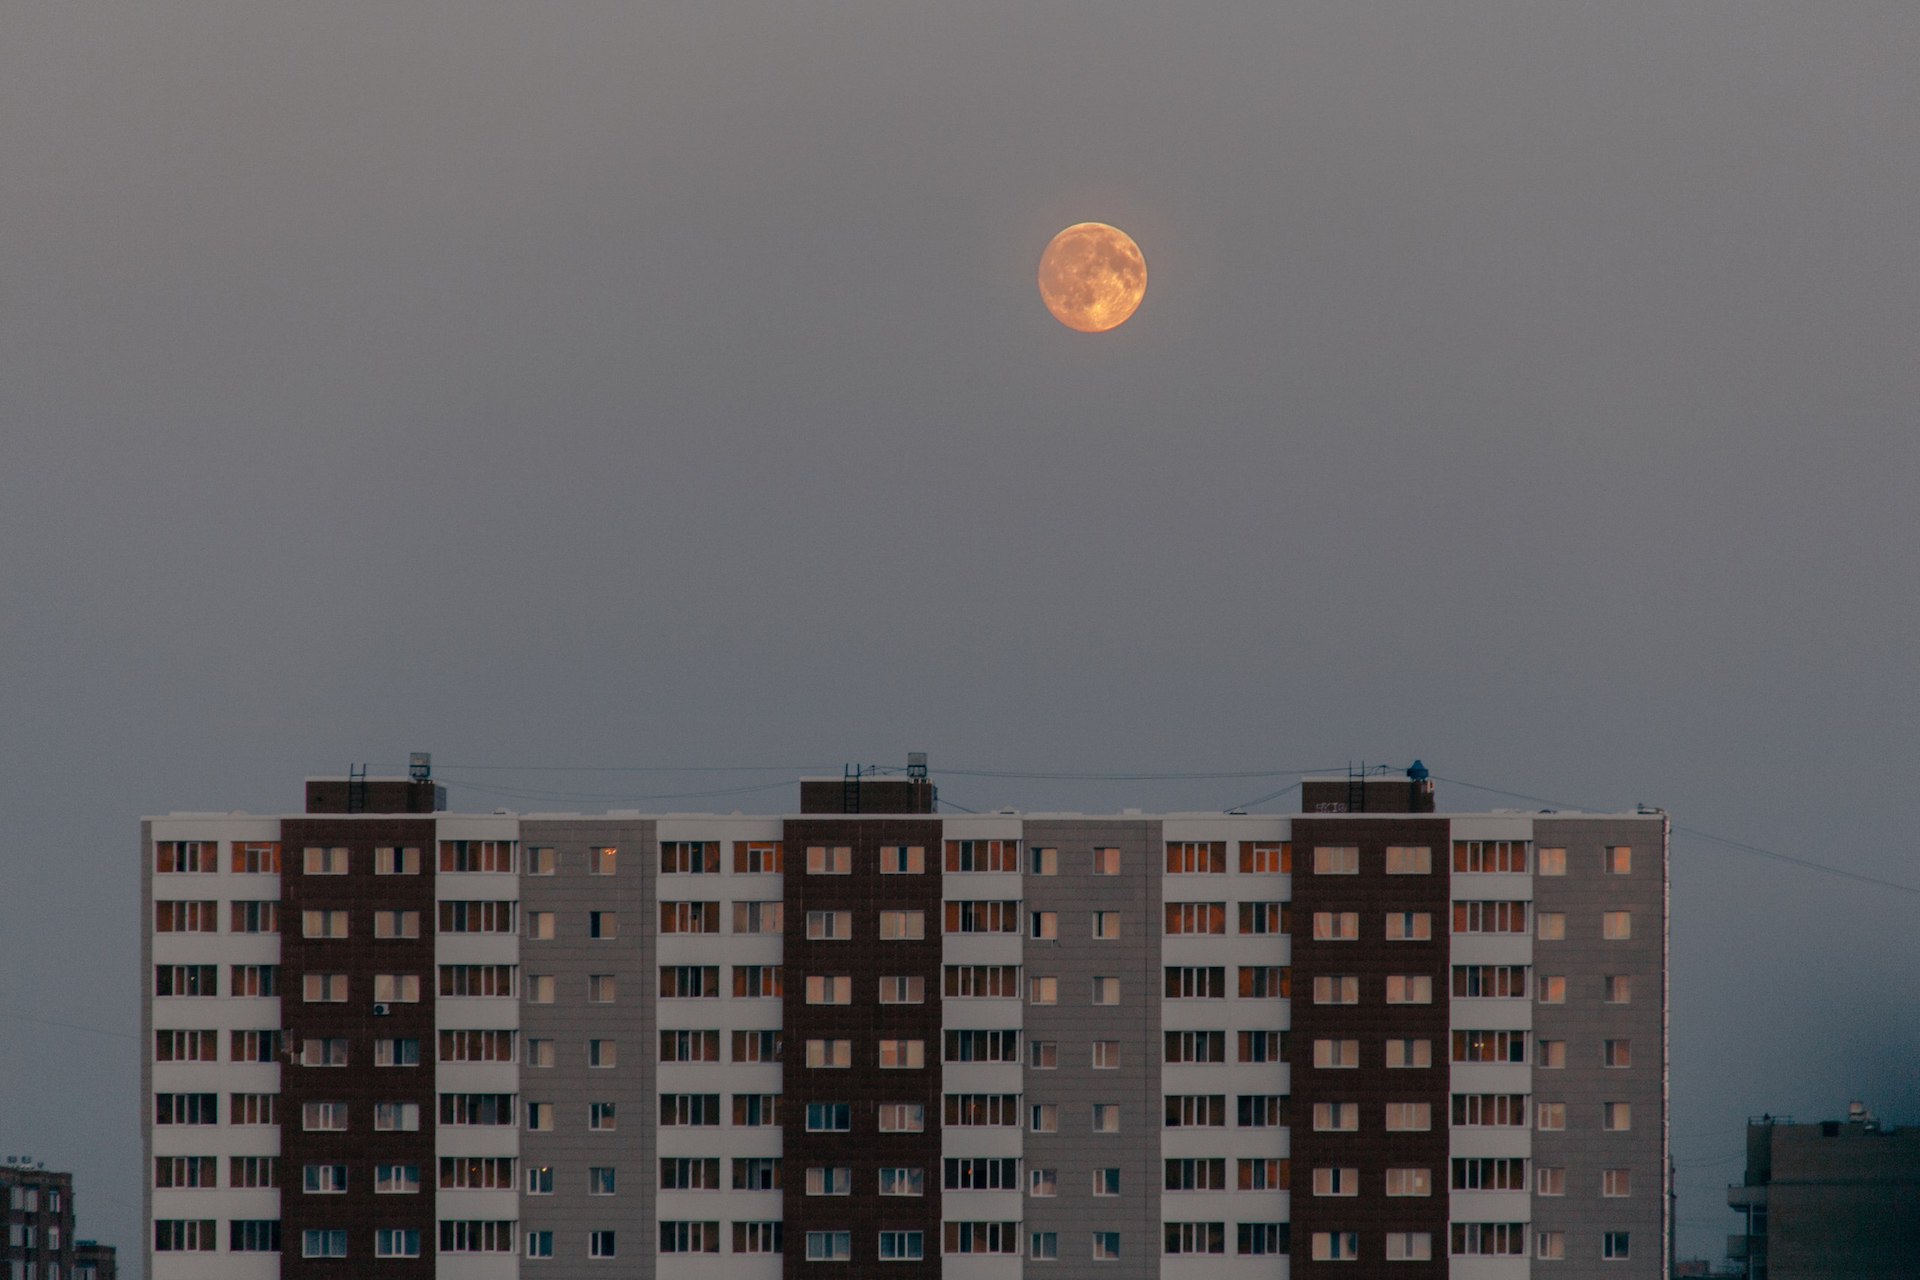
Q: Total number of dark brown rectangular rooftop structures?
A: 3